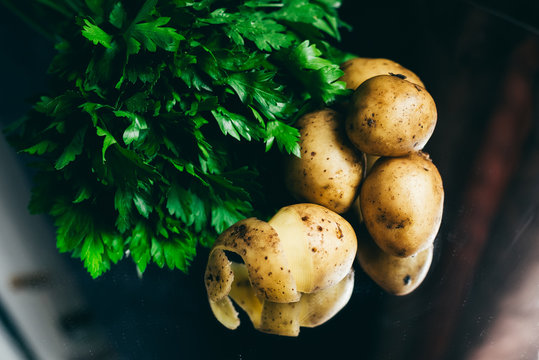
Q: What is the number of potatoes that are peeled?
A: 1